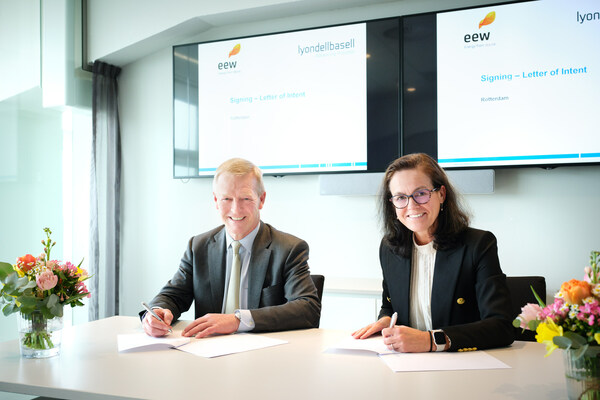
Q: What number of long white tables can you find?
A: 1